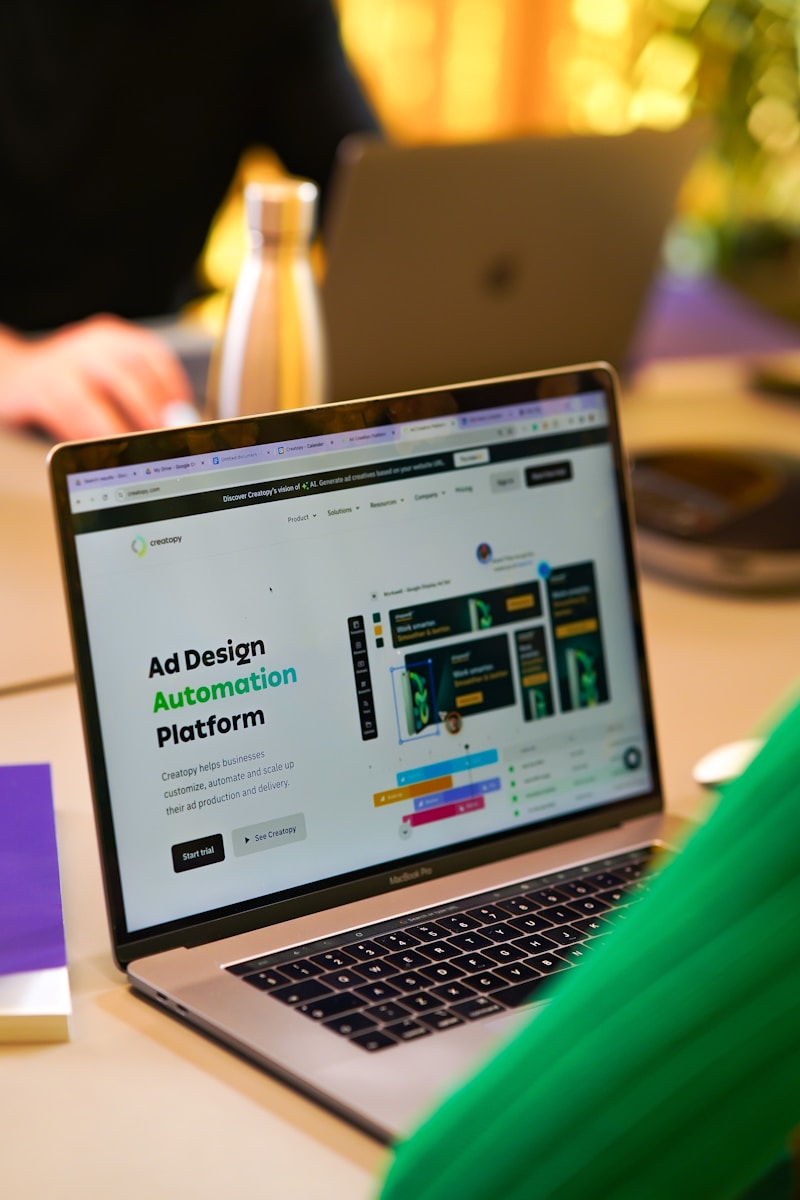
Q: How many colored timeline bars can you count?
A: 4